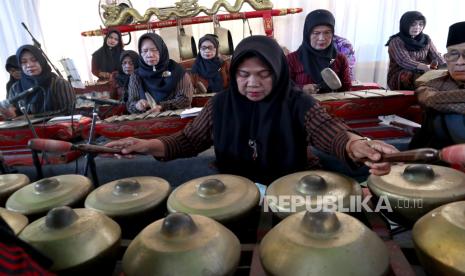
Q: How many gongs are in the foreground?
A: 11